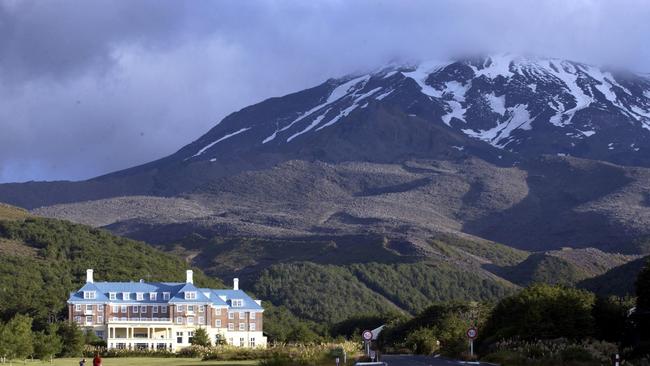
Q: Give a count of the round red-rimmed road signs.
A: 2